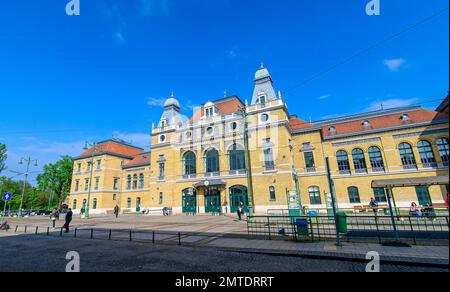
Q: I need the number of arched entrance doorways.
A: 3